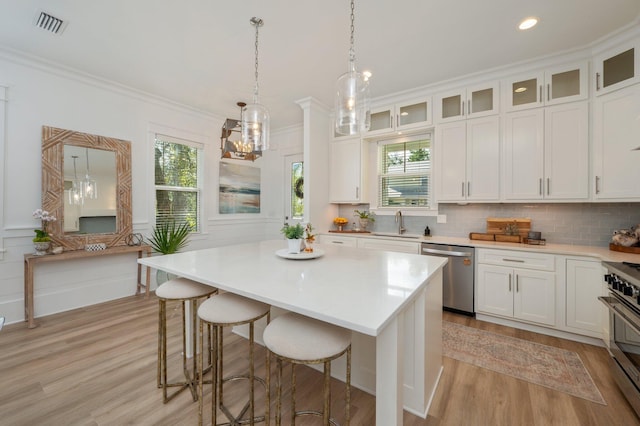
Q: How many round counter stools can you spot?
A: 3